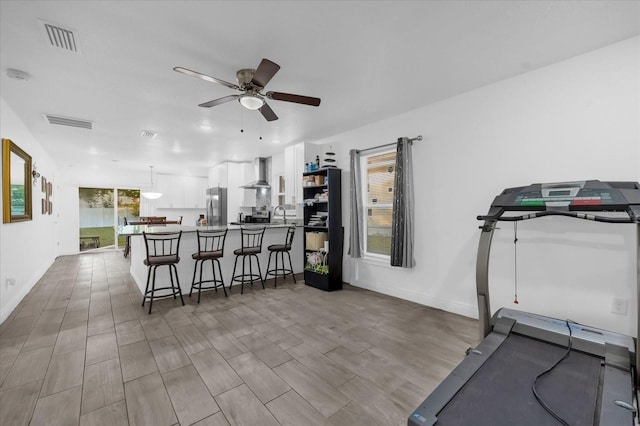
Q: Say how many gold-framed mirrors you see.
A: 1